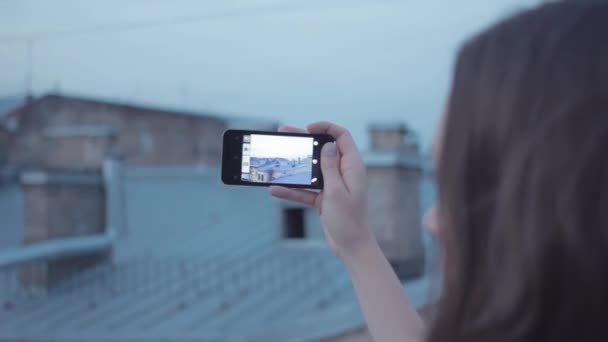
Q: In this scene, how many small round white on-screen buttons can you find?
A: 3